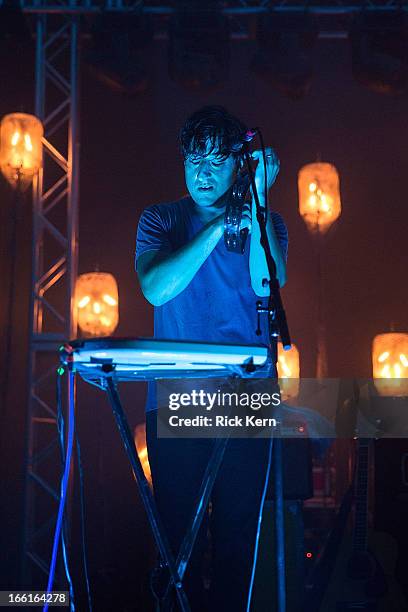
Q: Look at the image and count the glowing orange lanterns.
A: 6